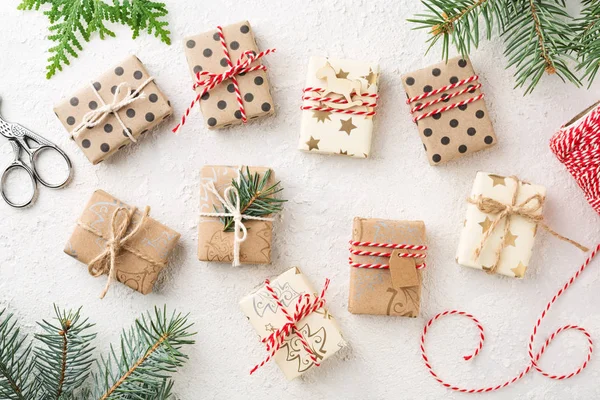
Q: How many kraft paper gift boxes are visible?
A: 6